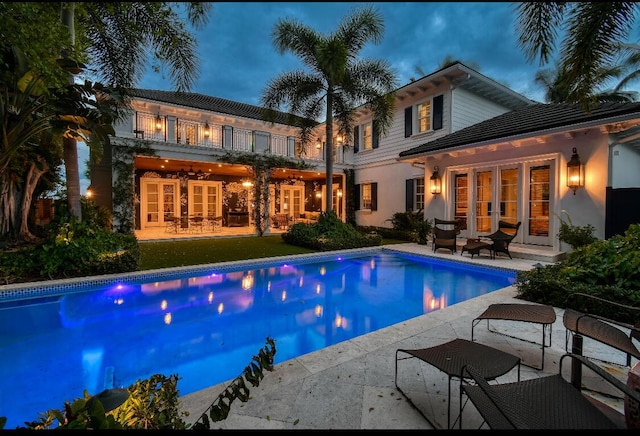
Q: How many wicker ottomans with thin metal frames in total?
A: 2